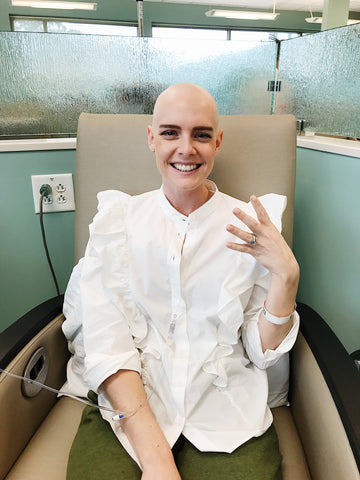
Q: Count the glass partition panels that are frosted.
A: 2